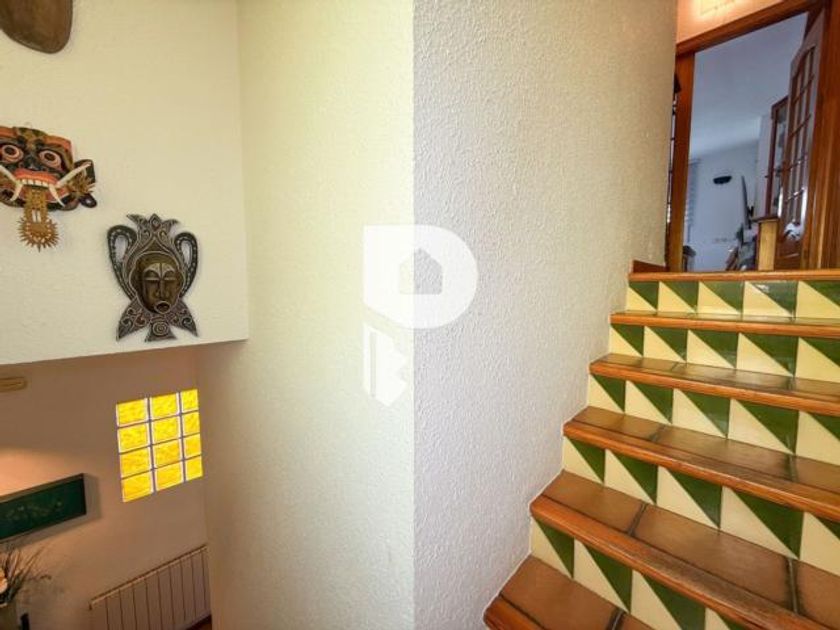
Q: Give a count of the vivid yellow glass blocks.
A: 12